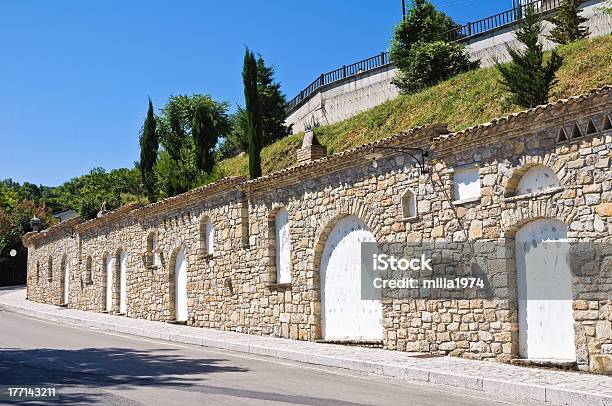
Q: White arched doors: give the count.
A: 6